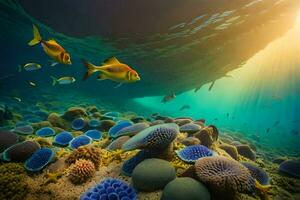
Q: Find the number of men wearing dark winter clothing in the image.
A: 0